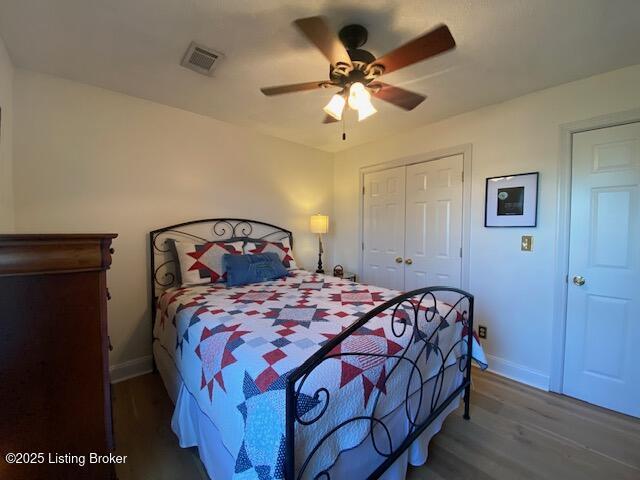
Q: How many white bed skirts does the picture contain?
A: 1